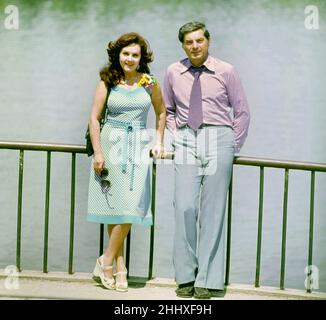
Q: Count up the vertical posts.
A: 10